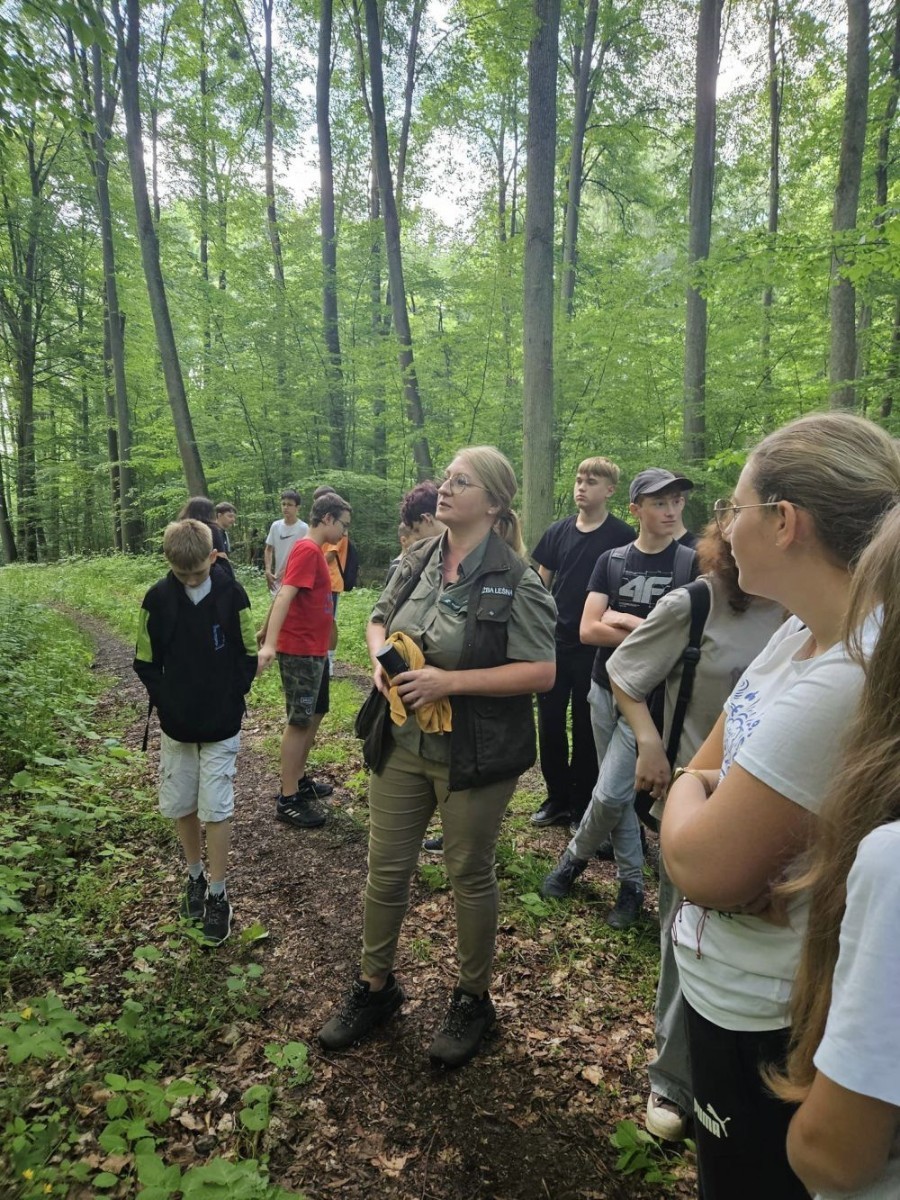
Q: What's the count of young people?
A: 14